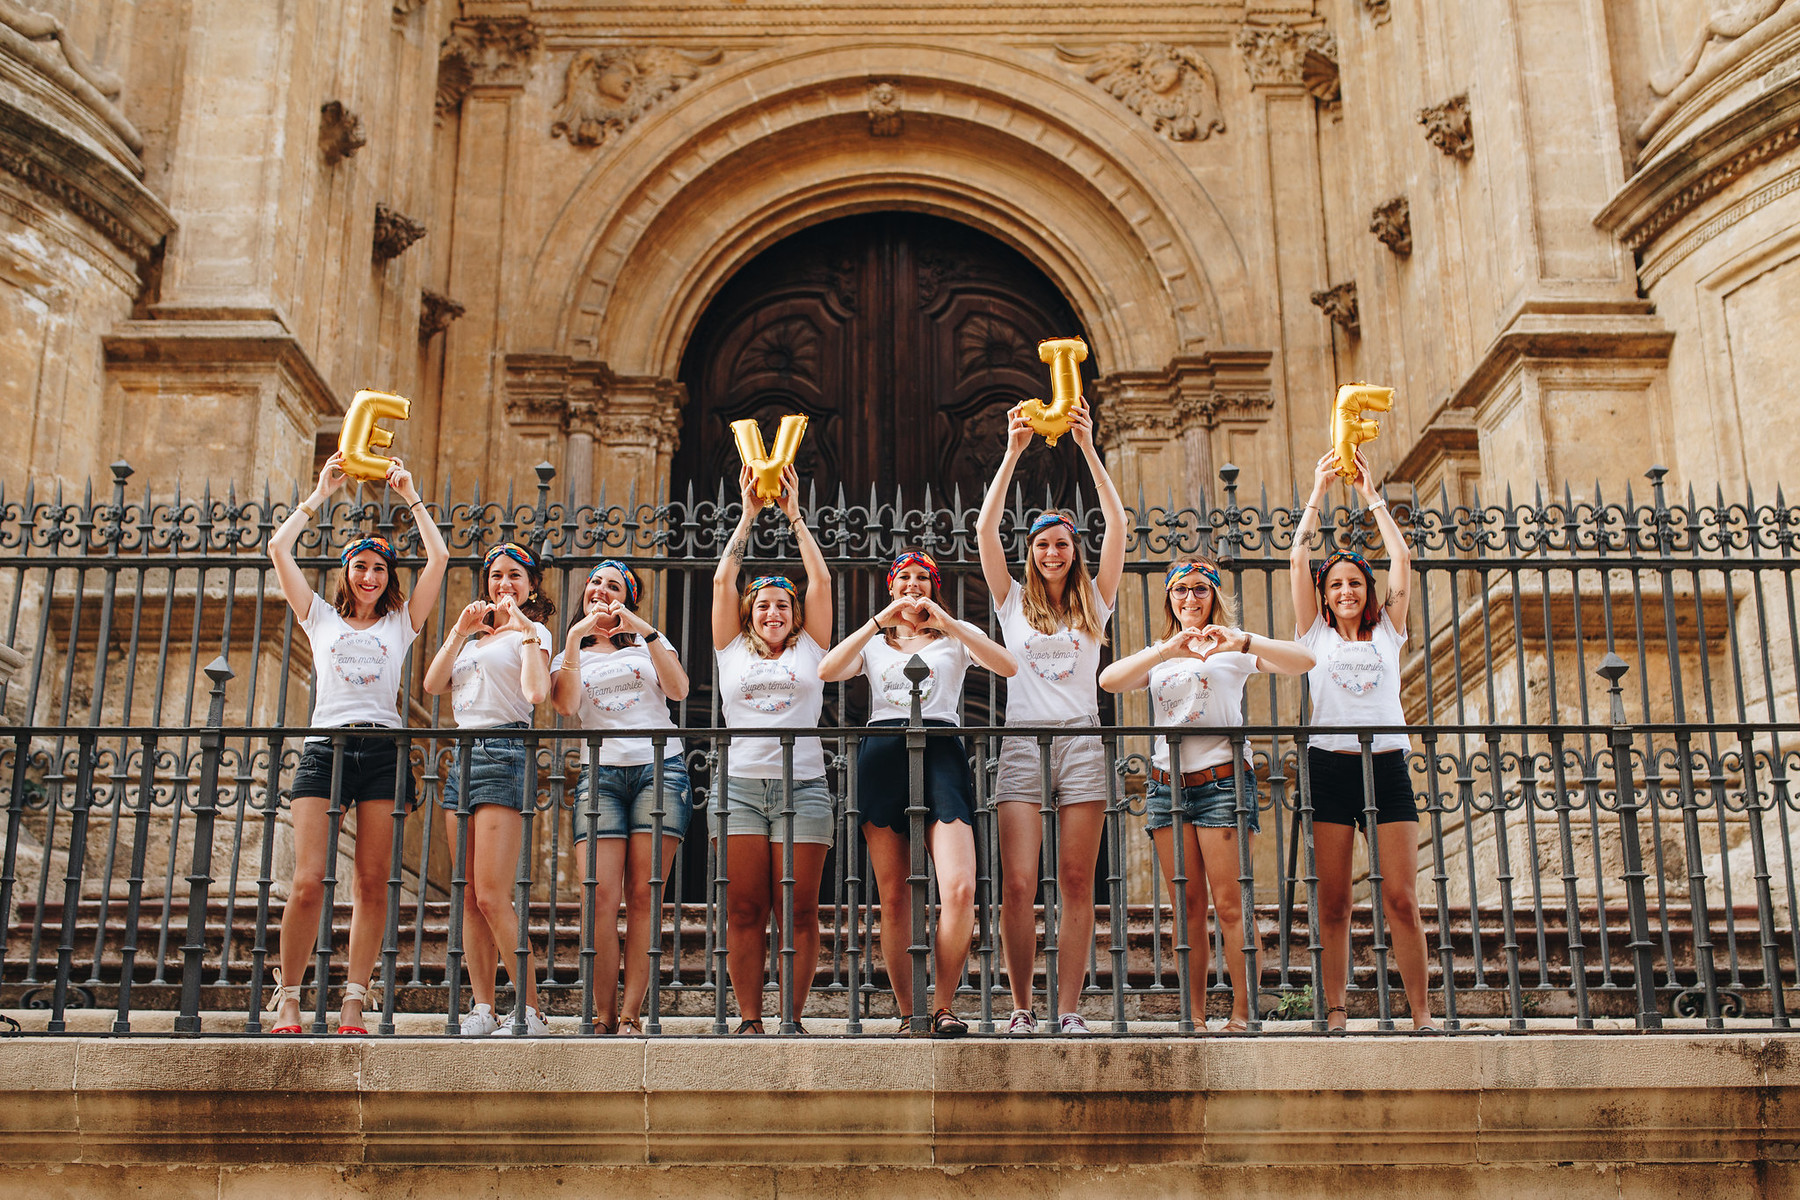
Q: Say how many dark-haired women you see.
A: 5